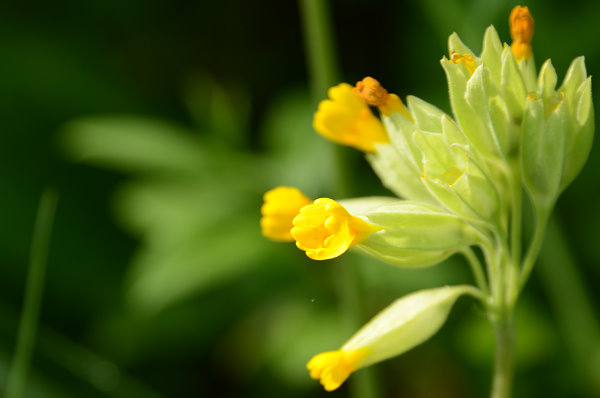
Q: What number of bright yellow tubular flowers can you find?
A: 4